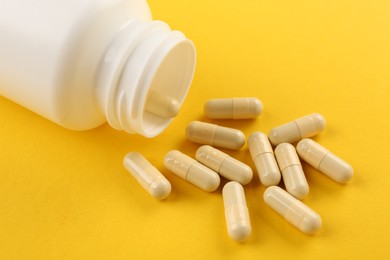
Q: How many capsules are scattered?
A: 11